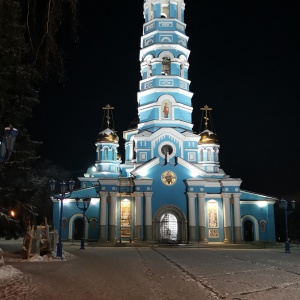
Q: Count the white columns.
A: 8